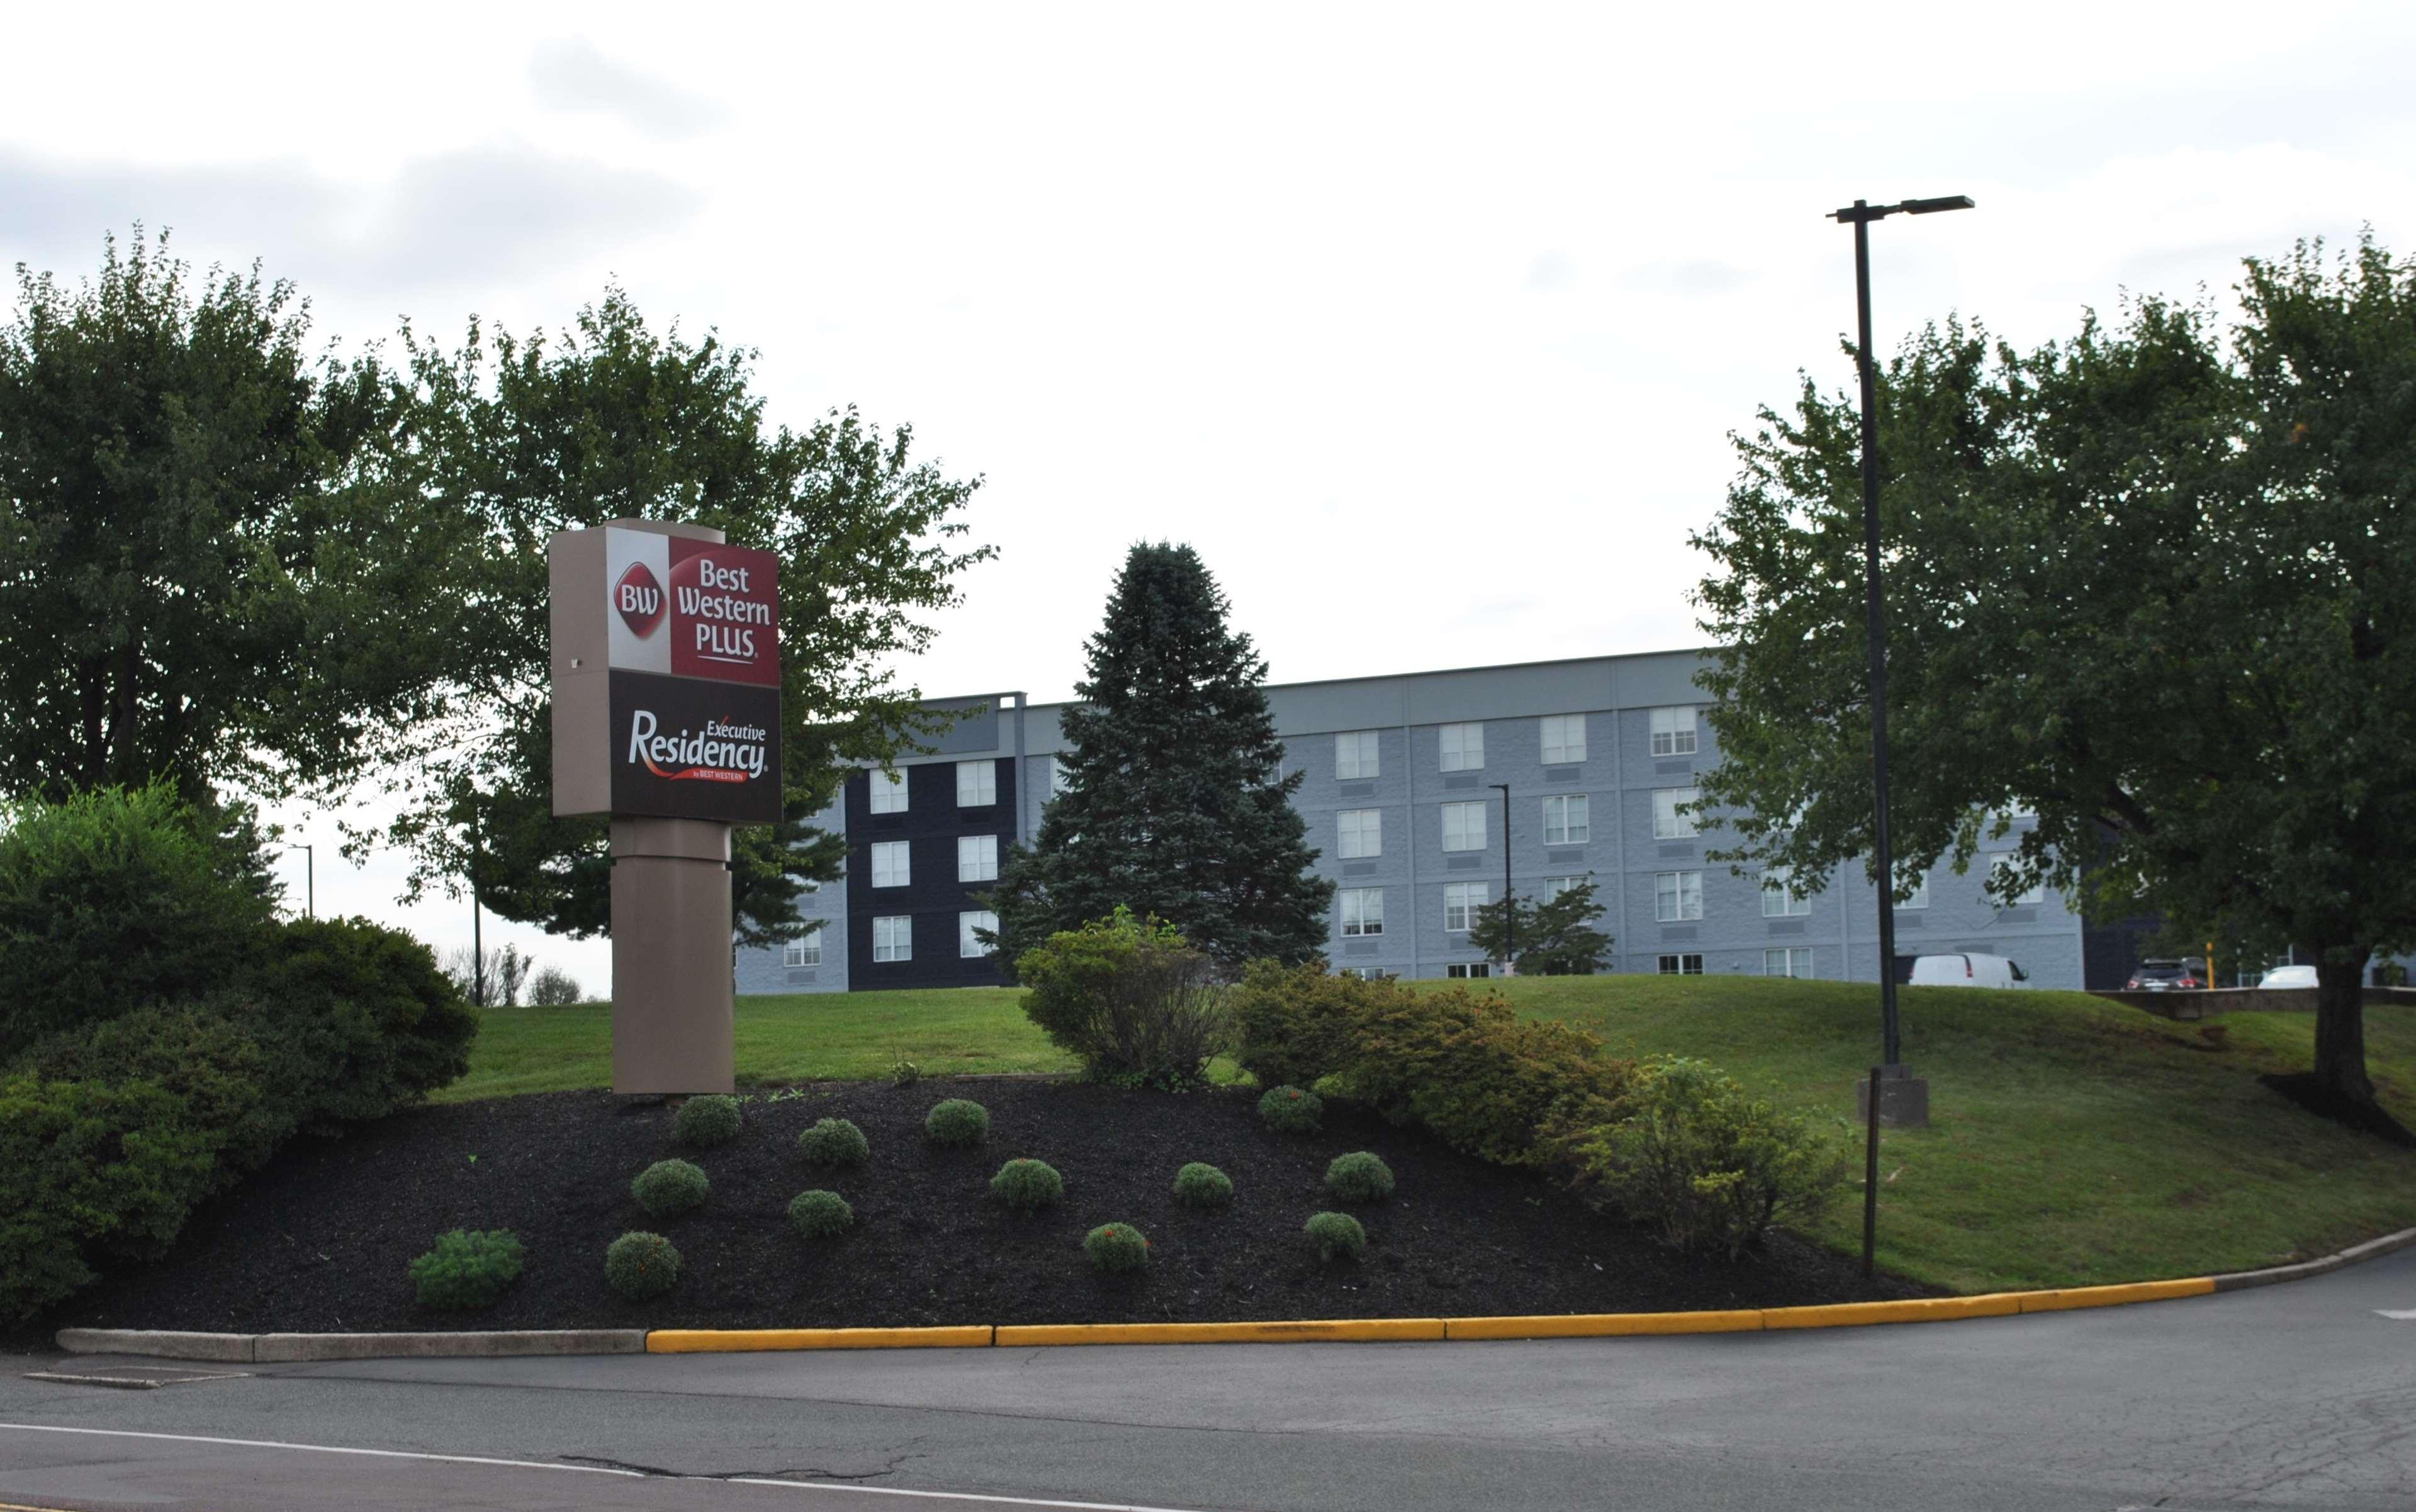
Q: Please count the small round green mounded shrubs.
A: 13